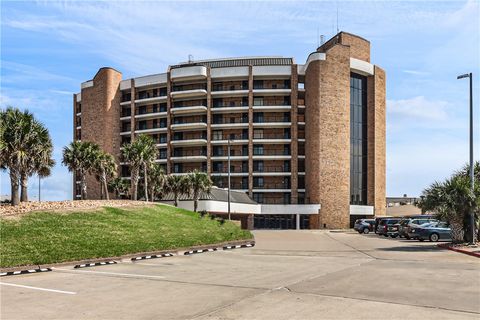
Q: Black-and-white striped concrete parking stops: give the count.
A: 5